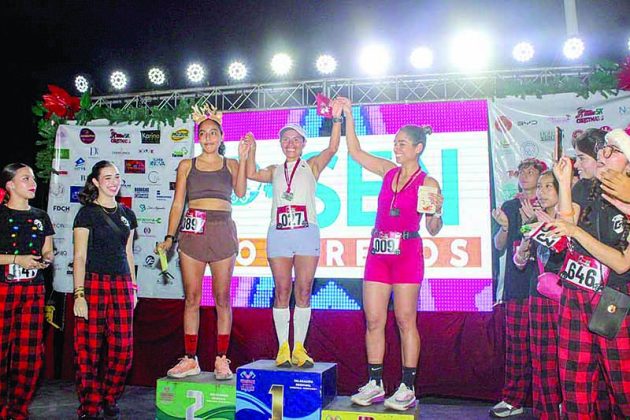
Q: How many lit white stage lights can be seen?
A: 12